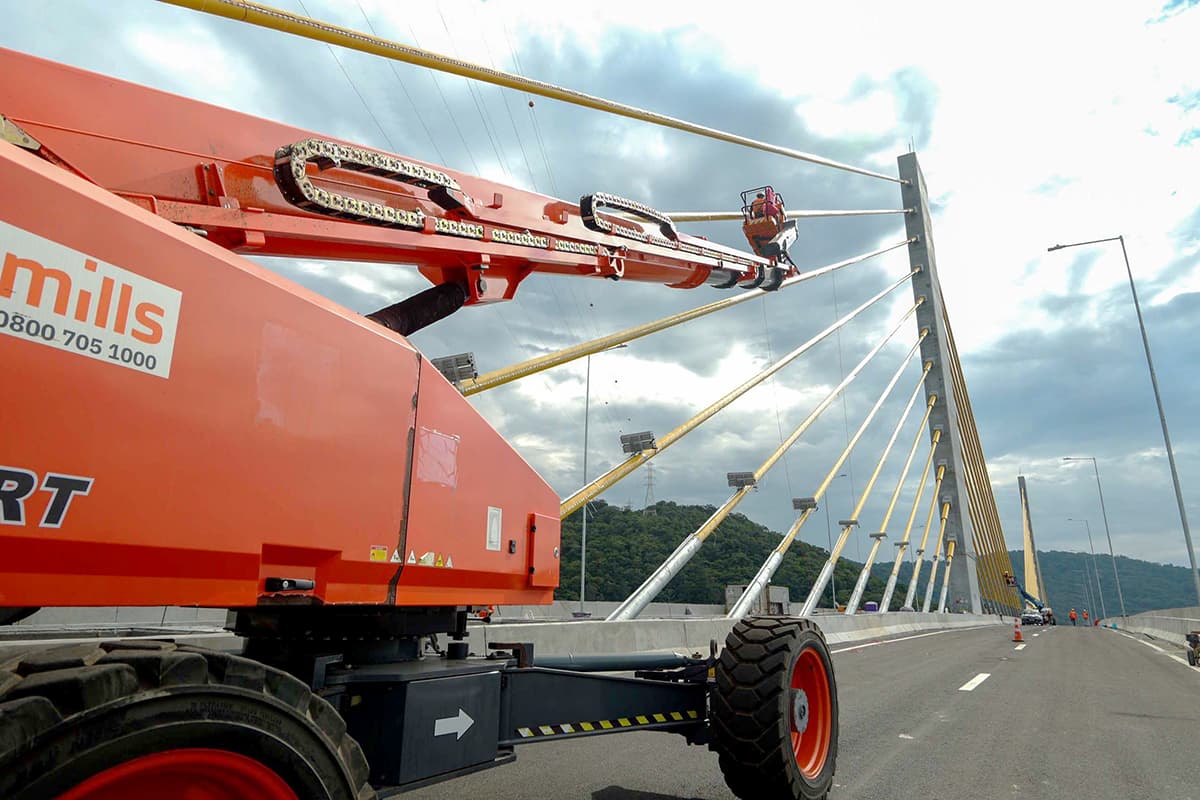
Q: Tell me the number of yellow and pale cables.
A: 12